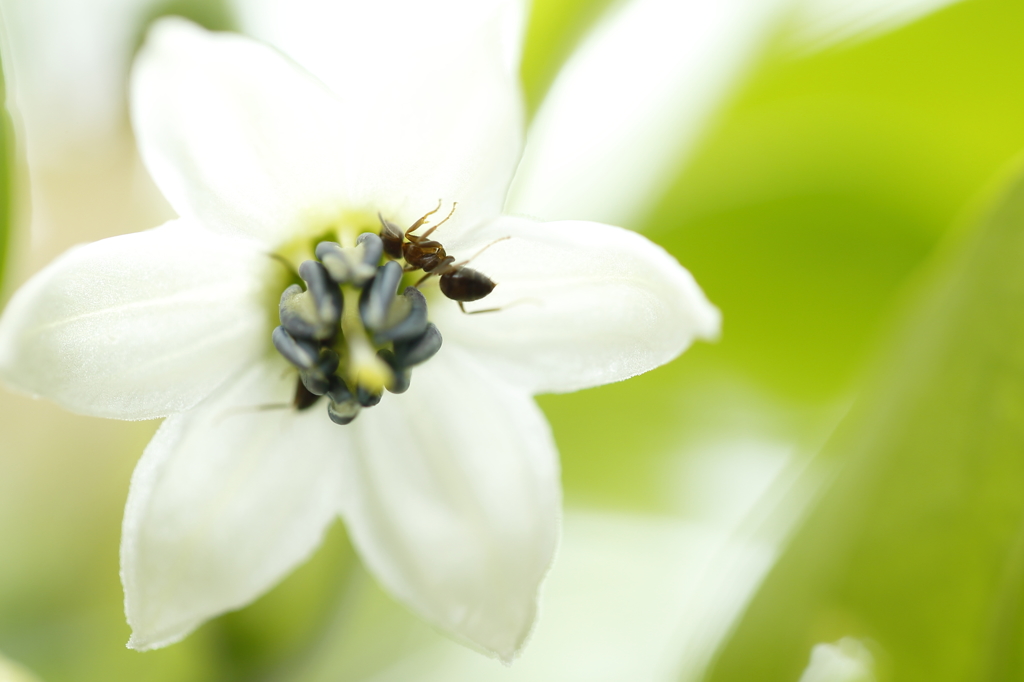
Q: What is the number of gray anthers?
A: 6